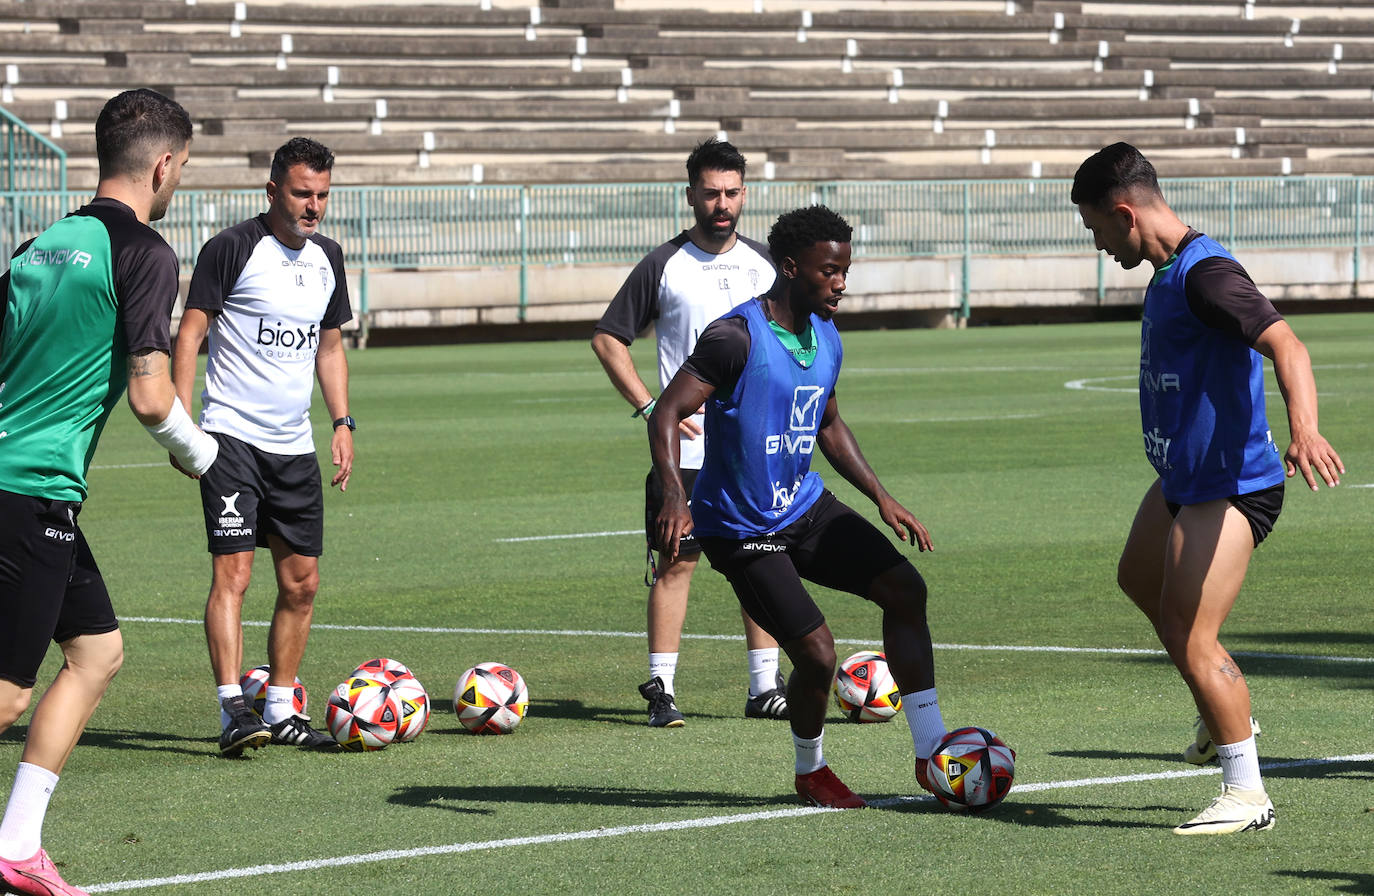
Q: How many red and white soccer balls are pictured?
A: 7